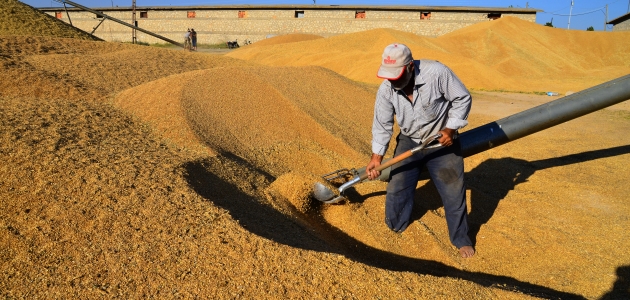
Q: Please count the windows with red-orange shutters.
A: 5